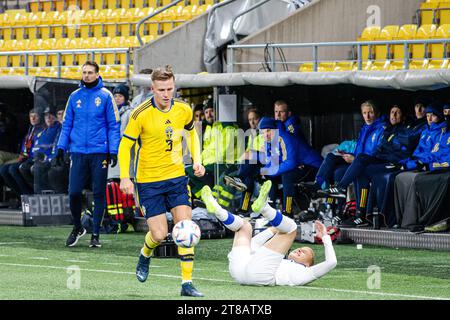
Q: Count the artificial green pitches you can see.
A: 1